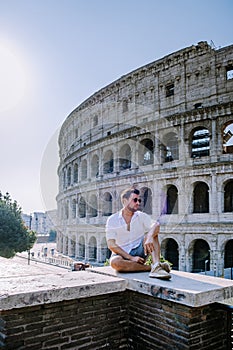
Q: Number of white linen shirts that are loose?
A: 1